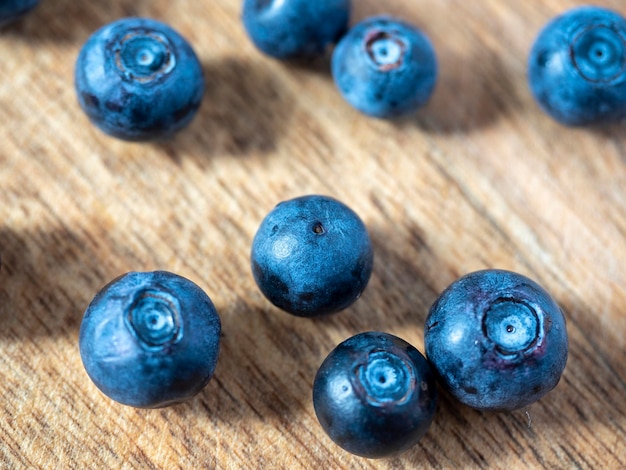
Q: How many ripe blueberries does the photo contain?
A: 9